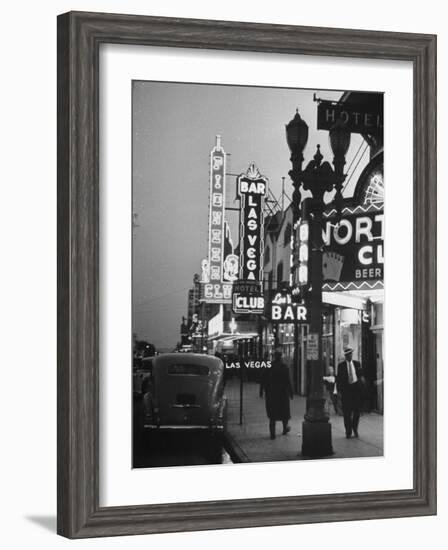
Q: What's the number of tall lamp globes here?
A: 2